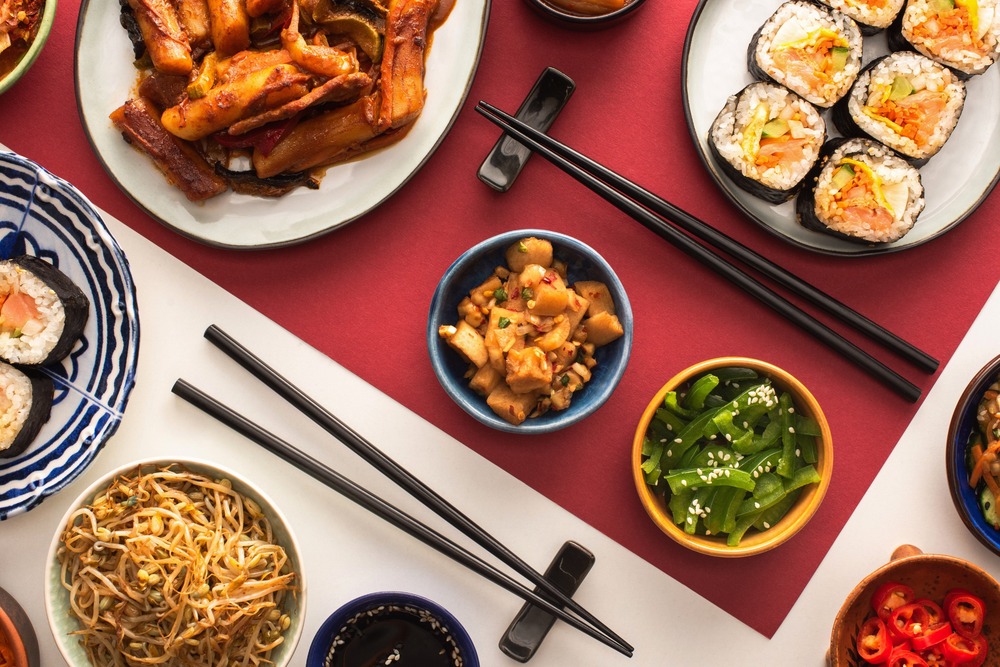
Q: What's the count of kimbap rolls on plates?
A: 8